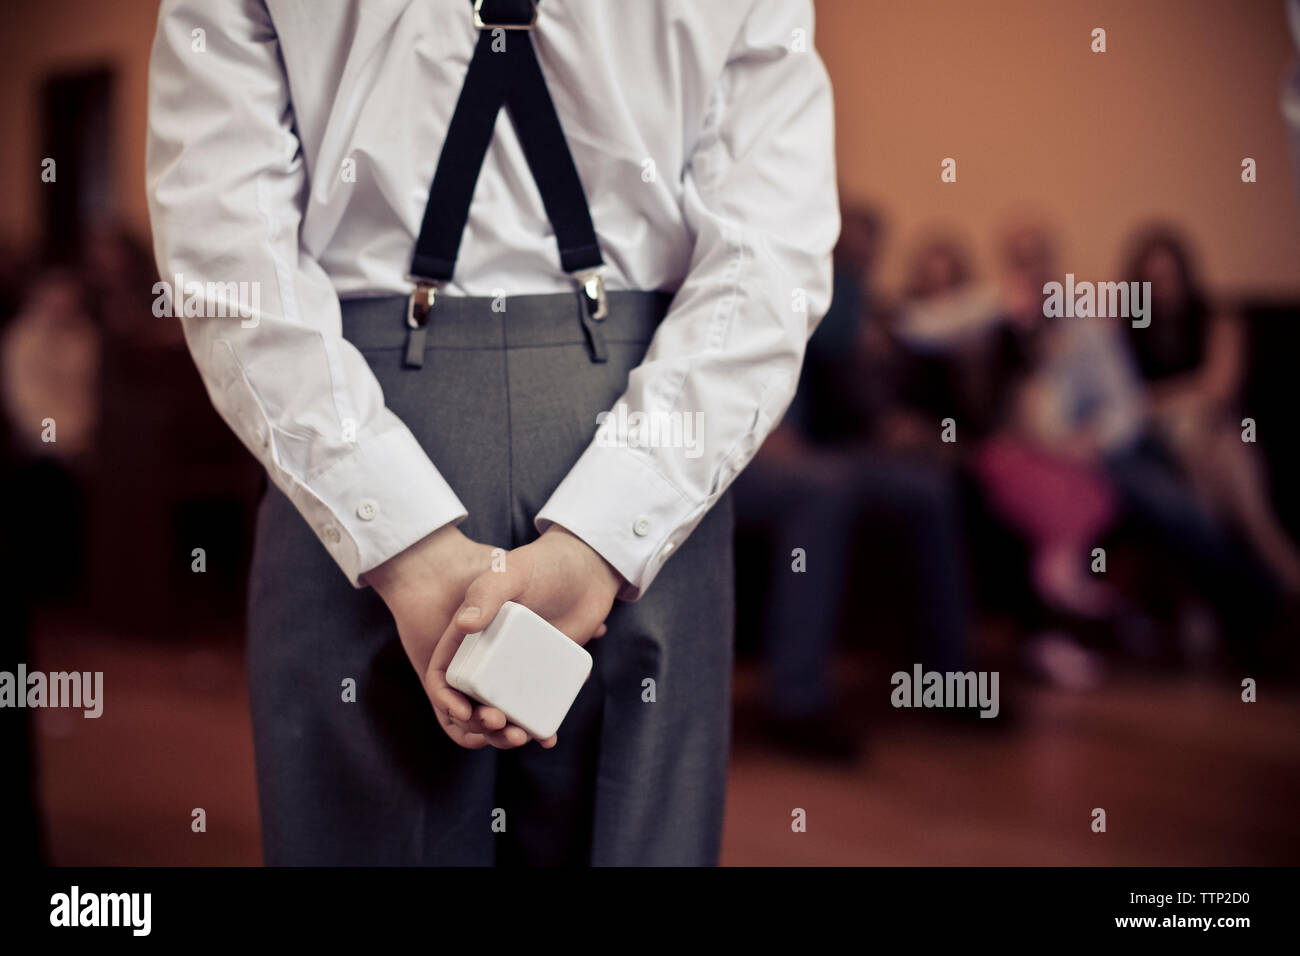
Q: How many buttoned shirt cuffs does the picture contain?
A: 2